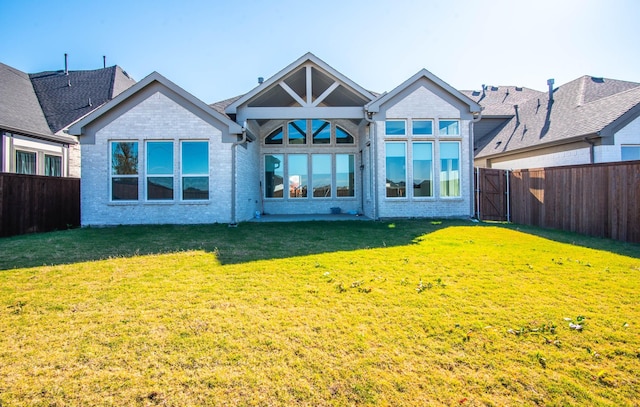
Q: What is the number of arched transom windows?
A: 4